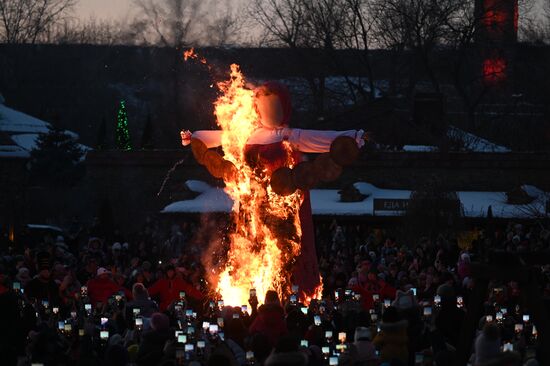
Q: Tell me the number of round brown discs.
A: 7